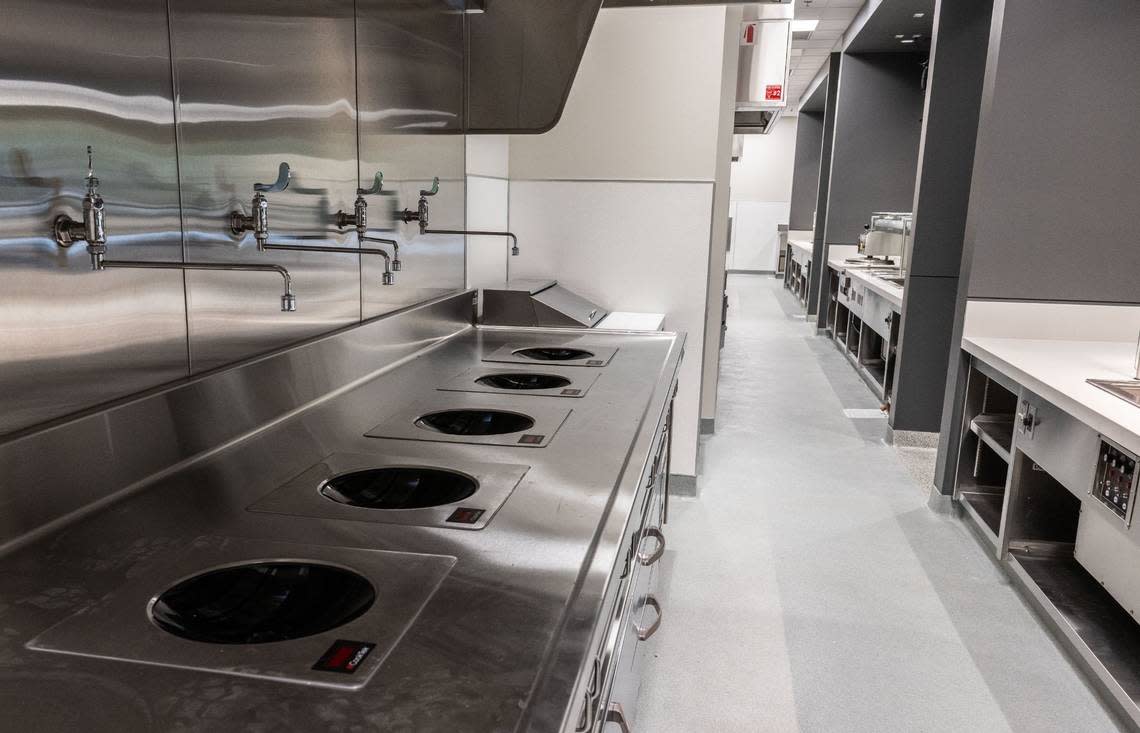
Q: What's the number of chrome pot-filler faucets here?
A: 4